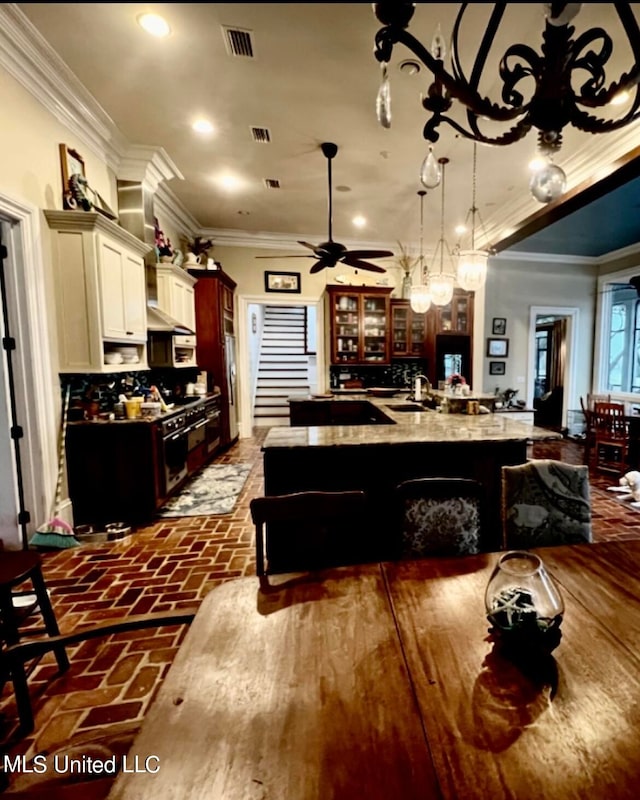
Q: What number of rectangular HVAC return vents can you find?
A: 3